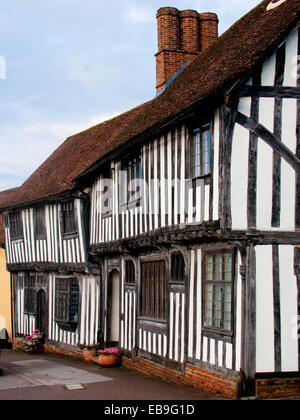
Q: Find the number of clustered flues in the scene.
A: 3